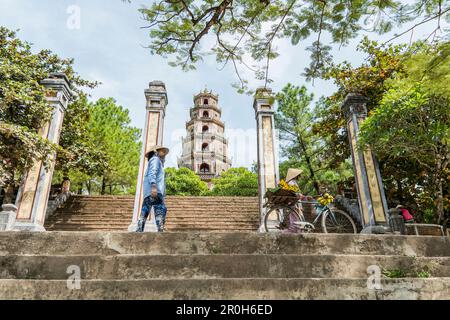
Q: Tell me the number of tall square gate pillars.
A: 4